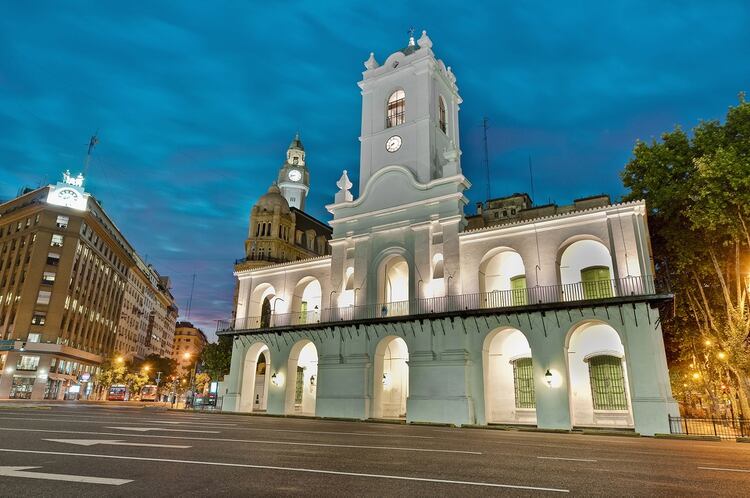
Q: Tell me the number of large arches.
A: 10